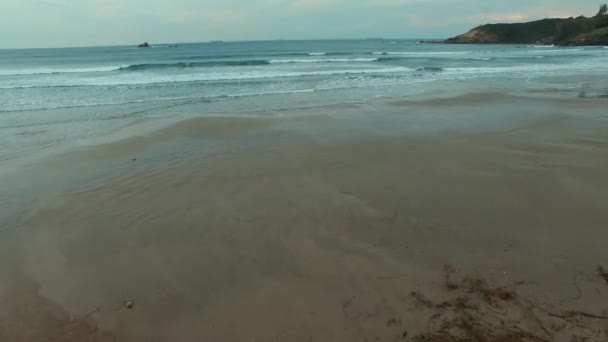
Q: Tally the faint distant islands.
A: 2